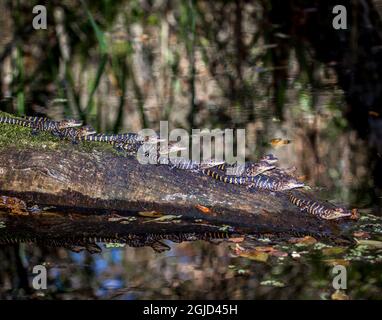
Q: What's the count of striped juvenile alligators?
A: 9